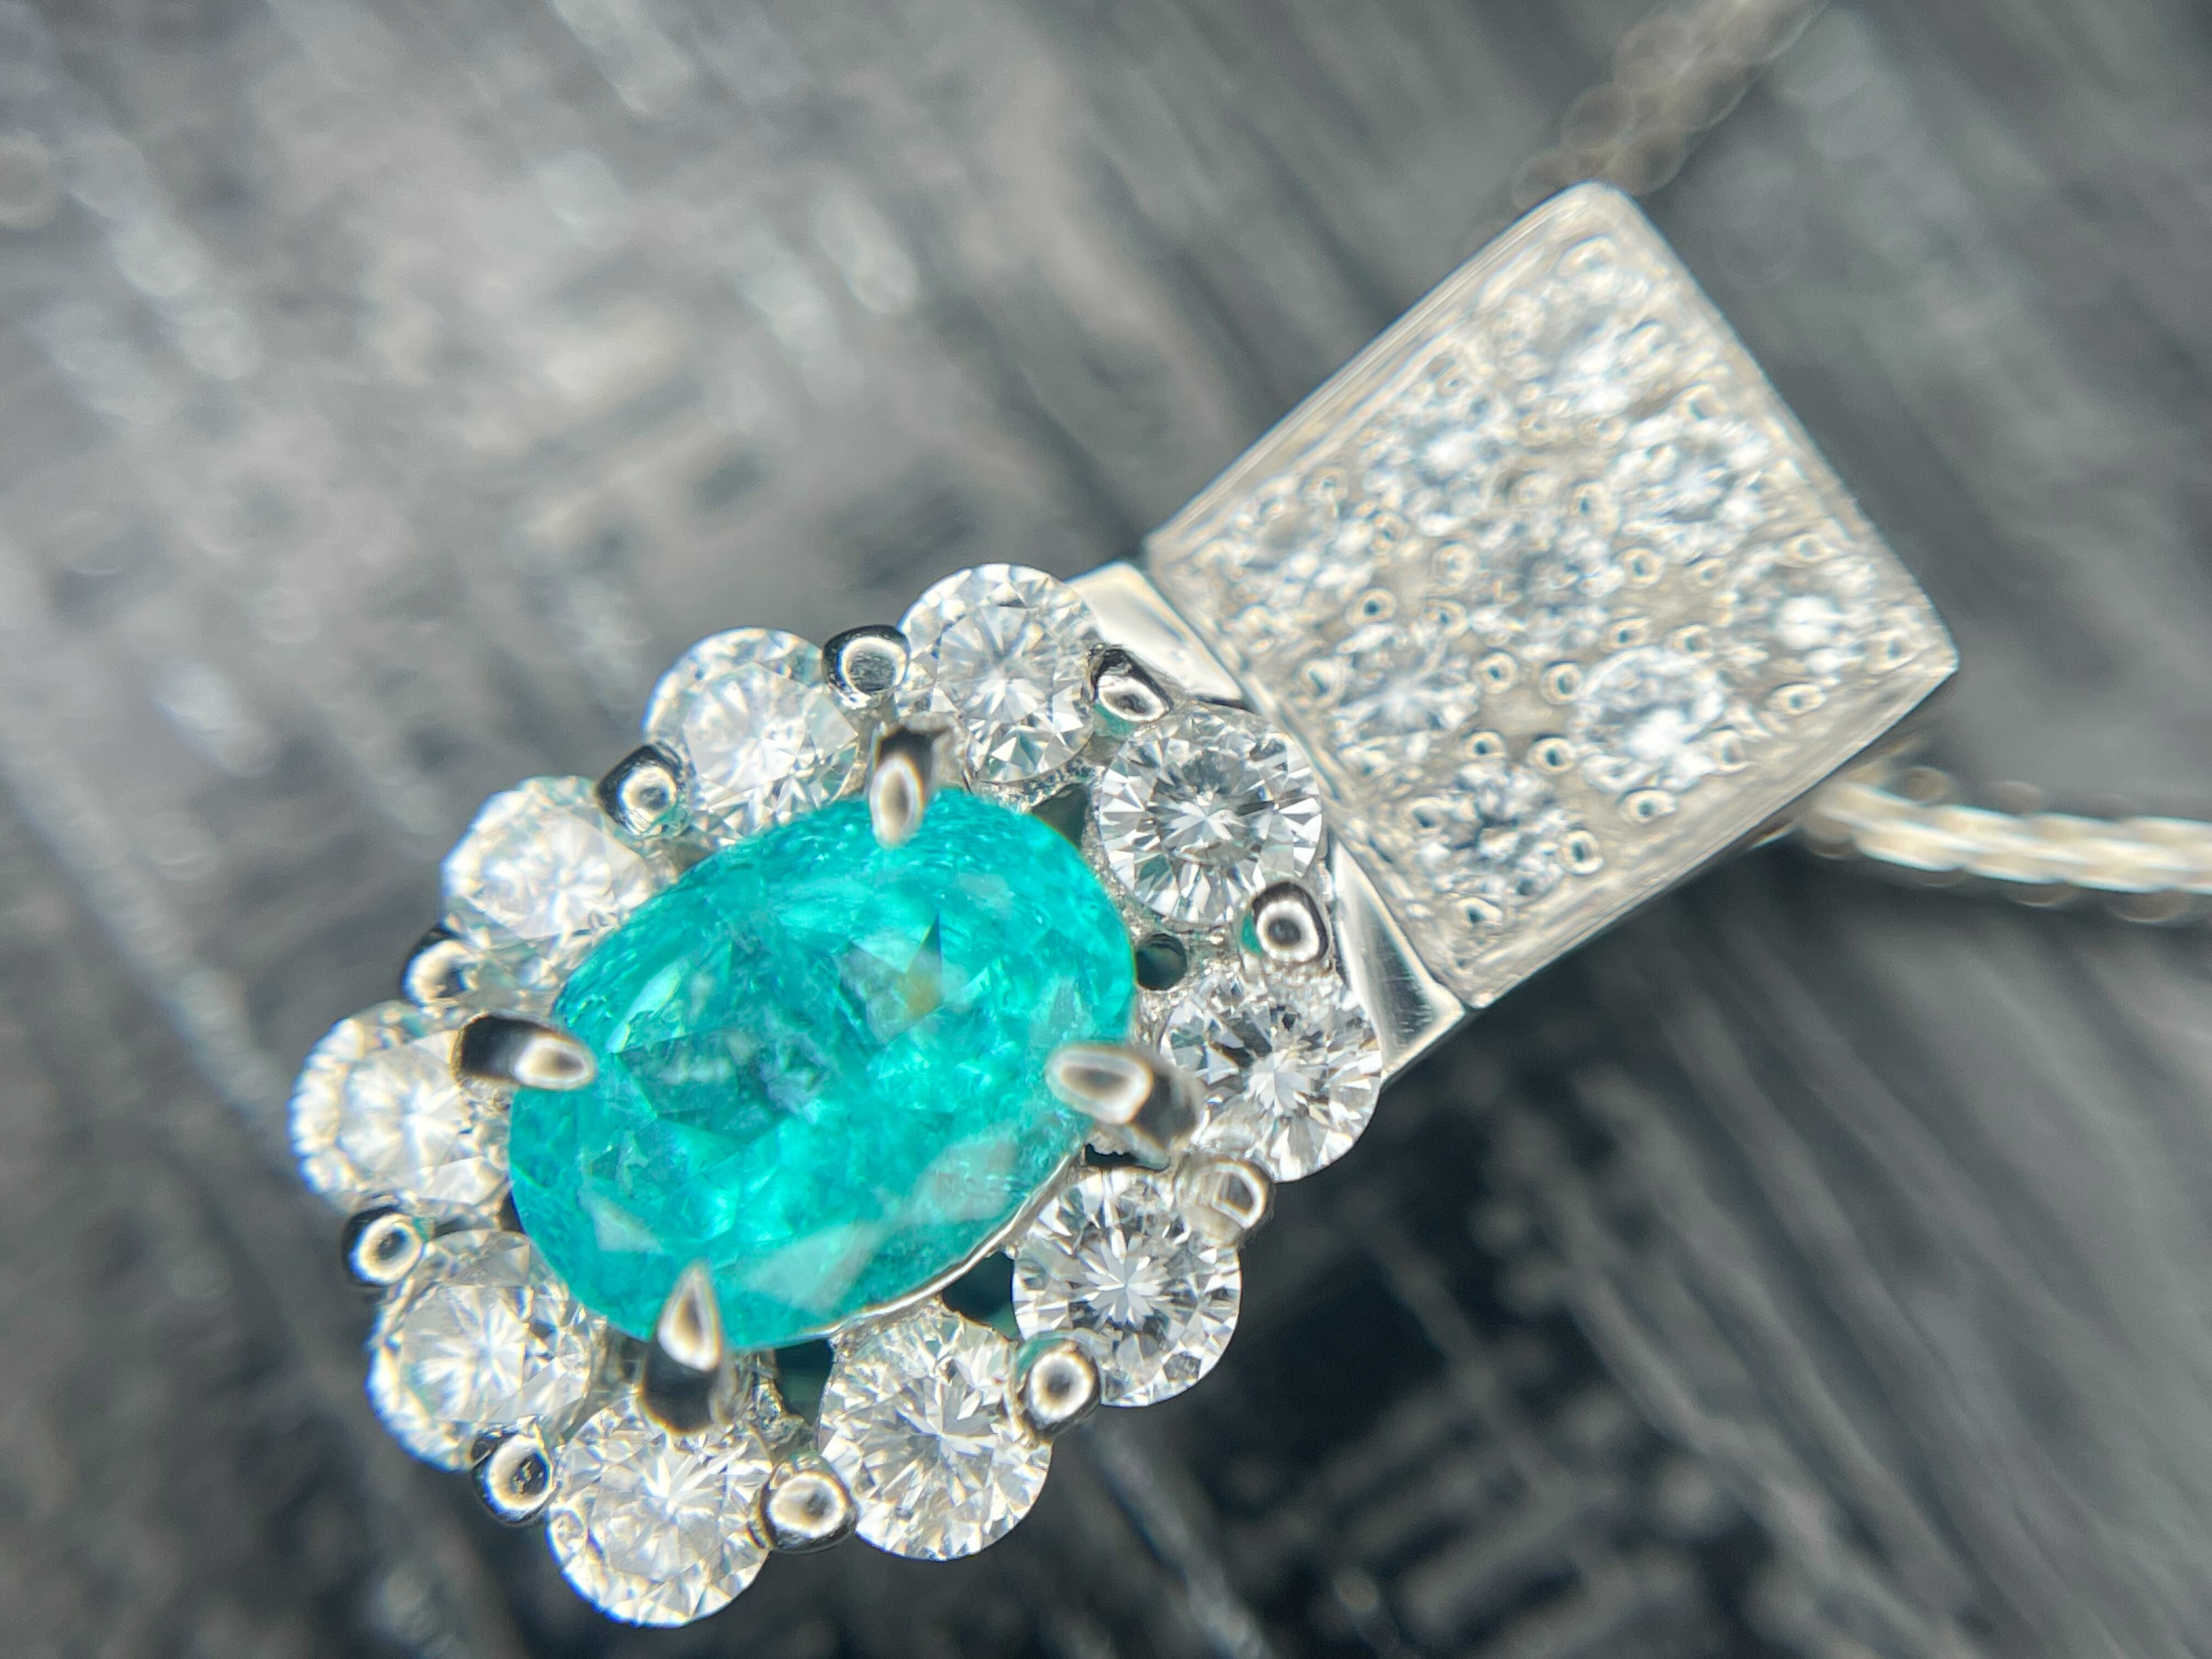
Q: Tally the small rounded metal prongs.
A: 10